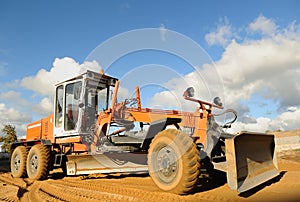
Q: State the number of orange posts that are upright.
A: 2